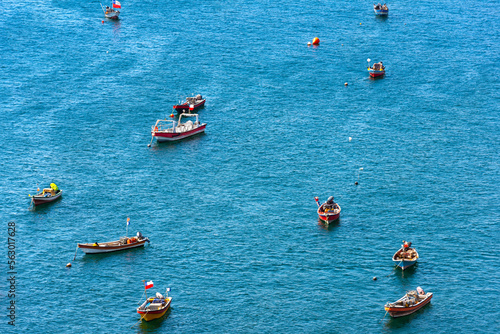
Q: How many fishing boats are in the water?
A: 11